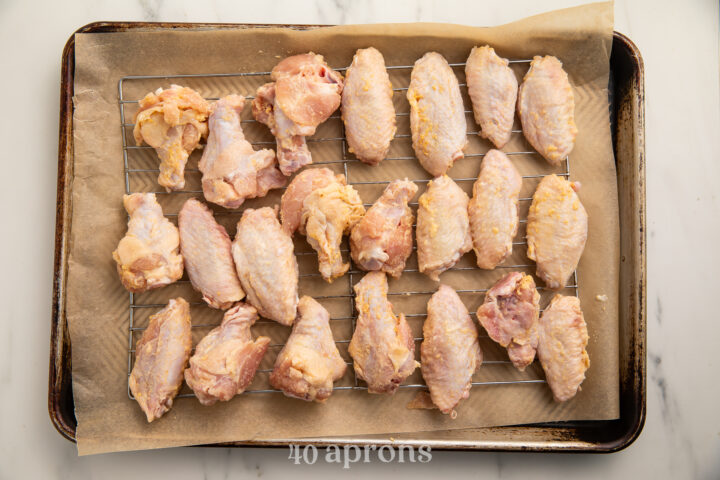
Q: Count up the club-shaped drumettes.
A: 10